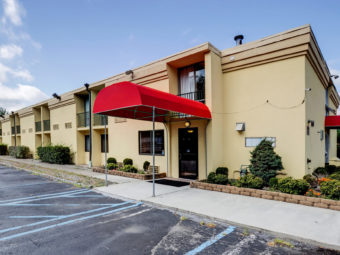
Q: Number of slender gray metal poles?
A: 2